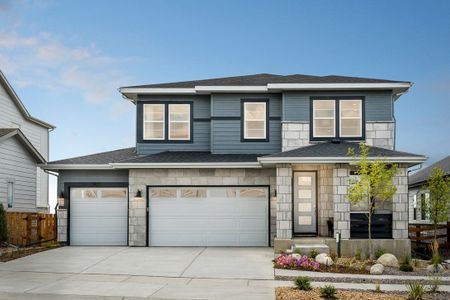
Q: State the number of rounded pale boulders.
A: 5